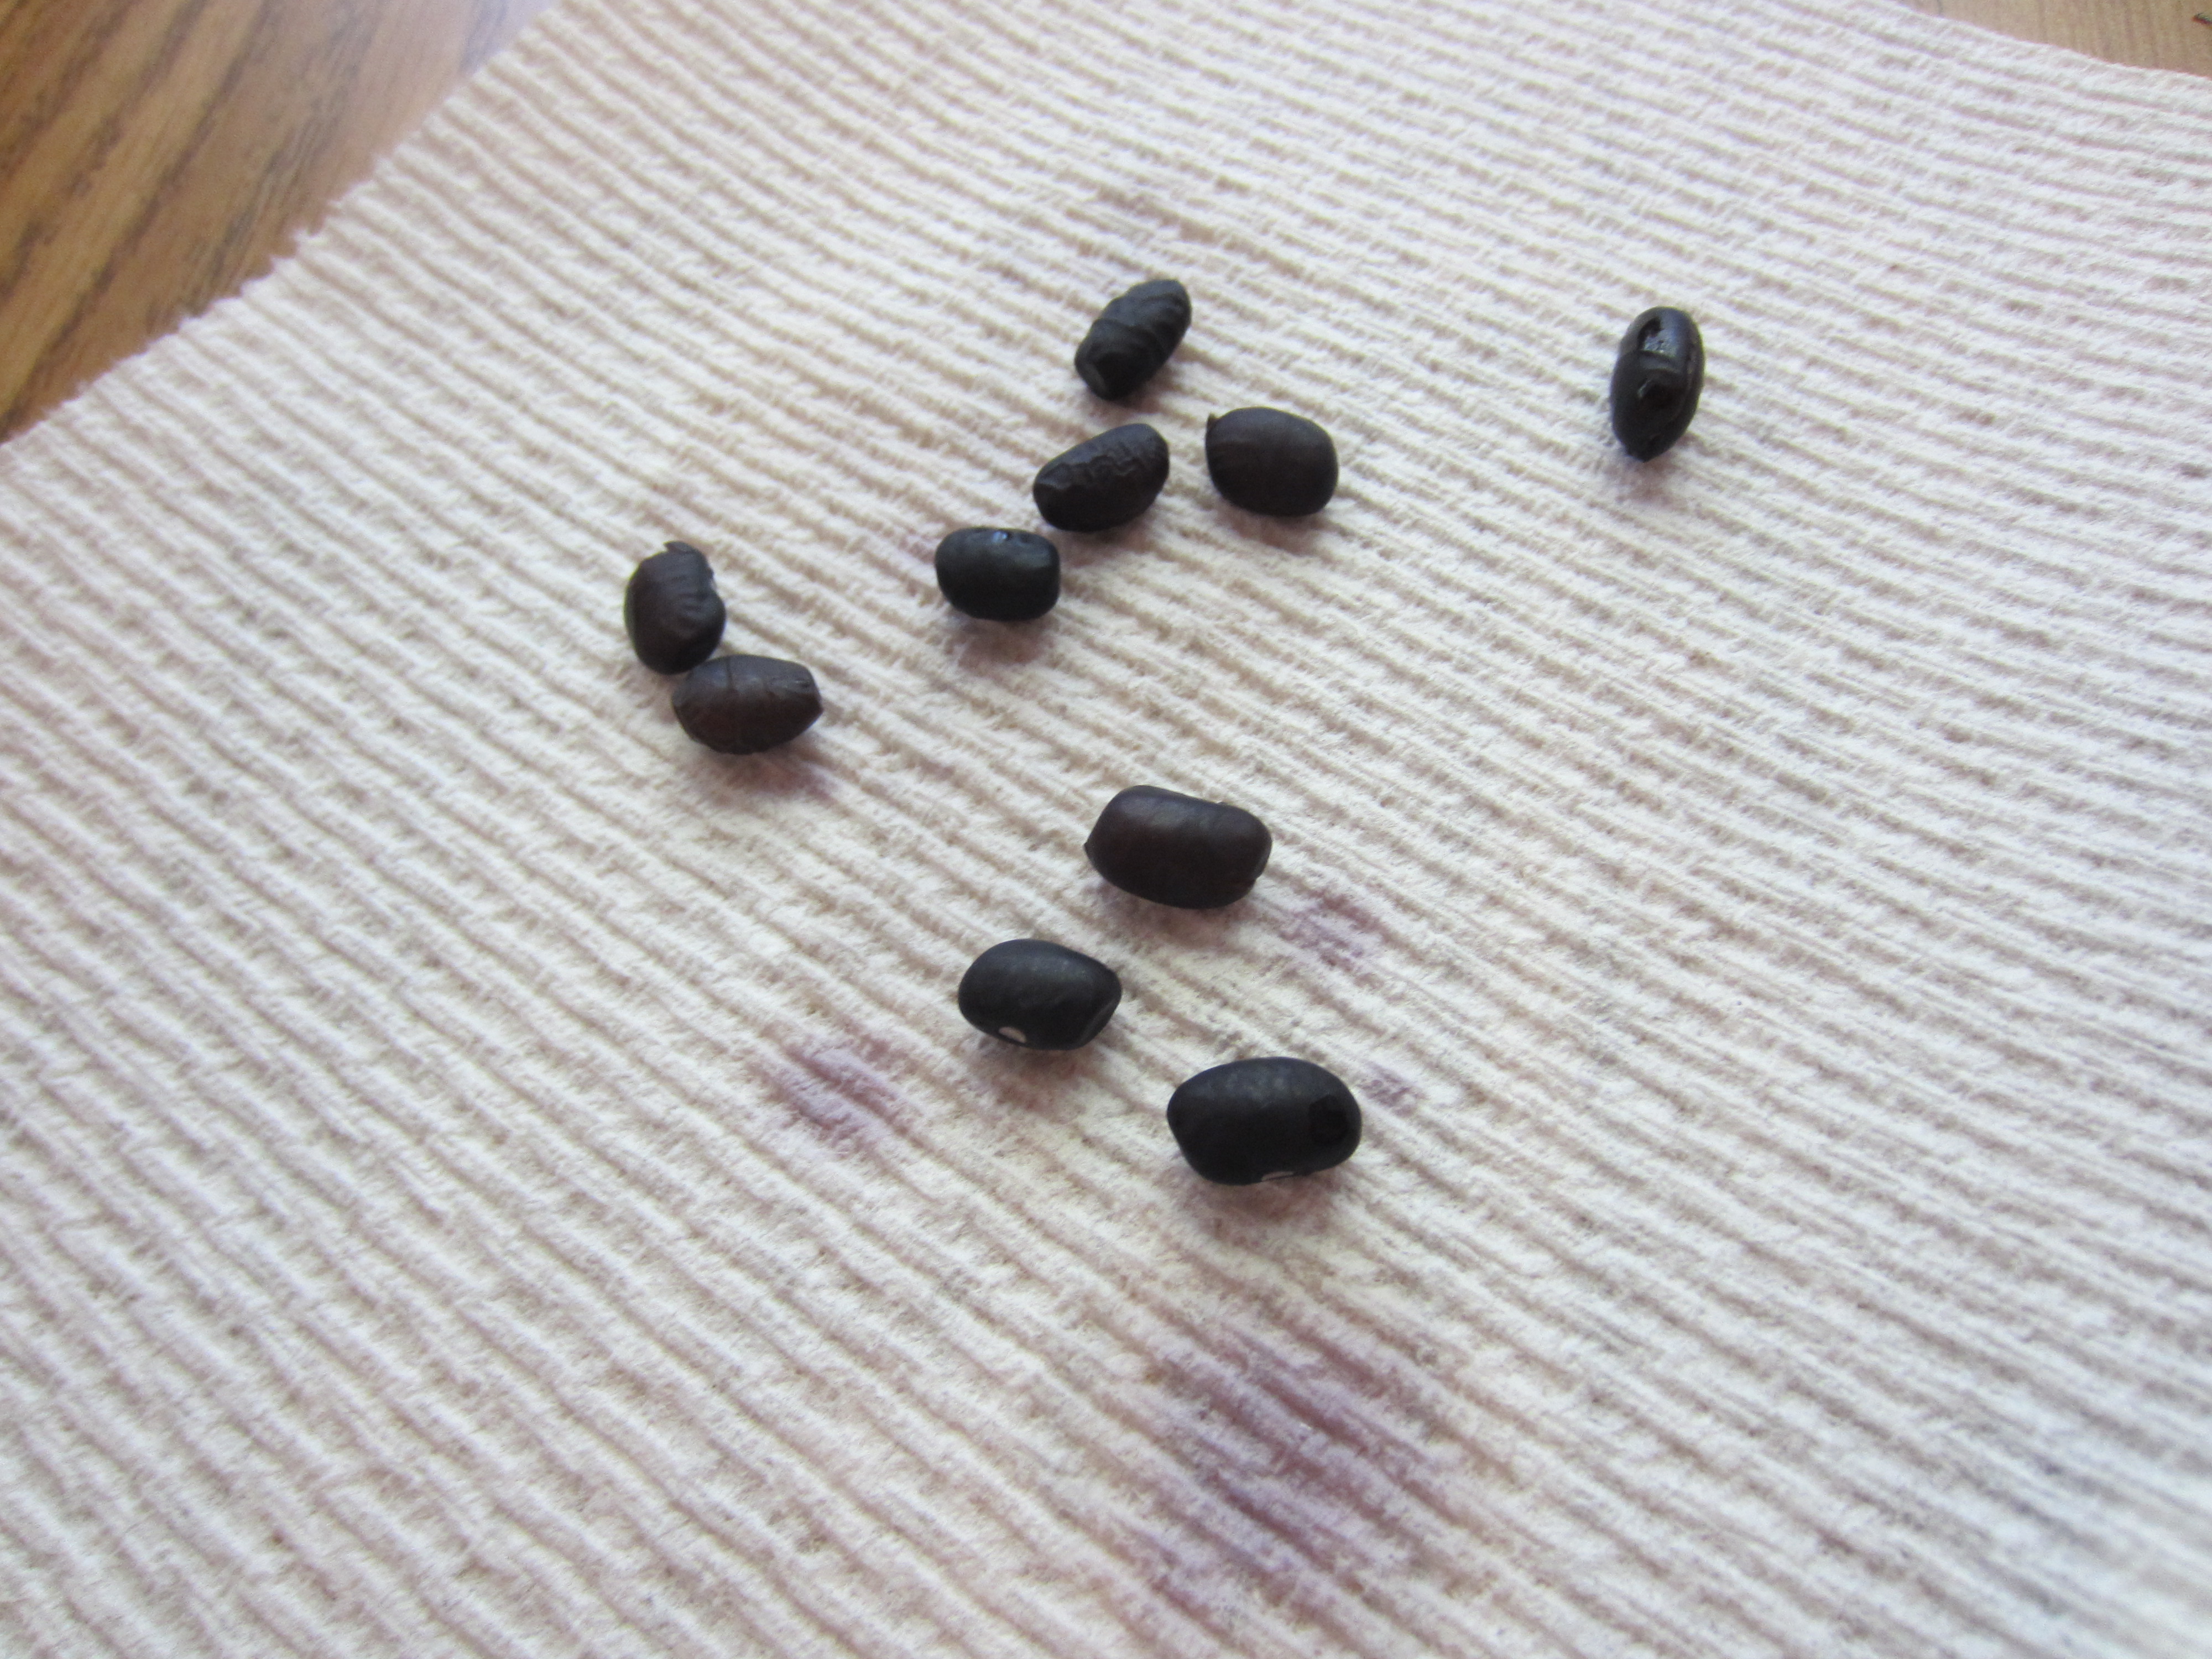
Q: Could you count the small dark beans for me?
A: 10